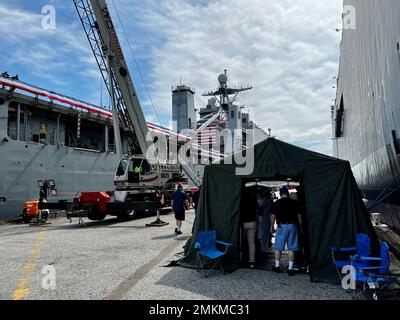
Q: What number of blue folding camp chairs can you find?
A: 3